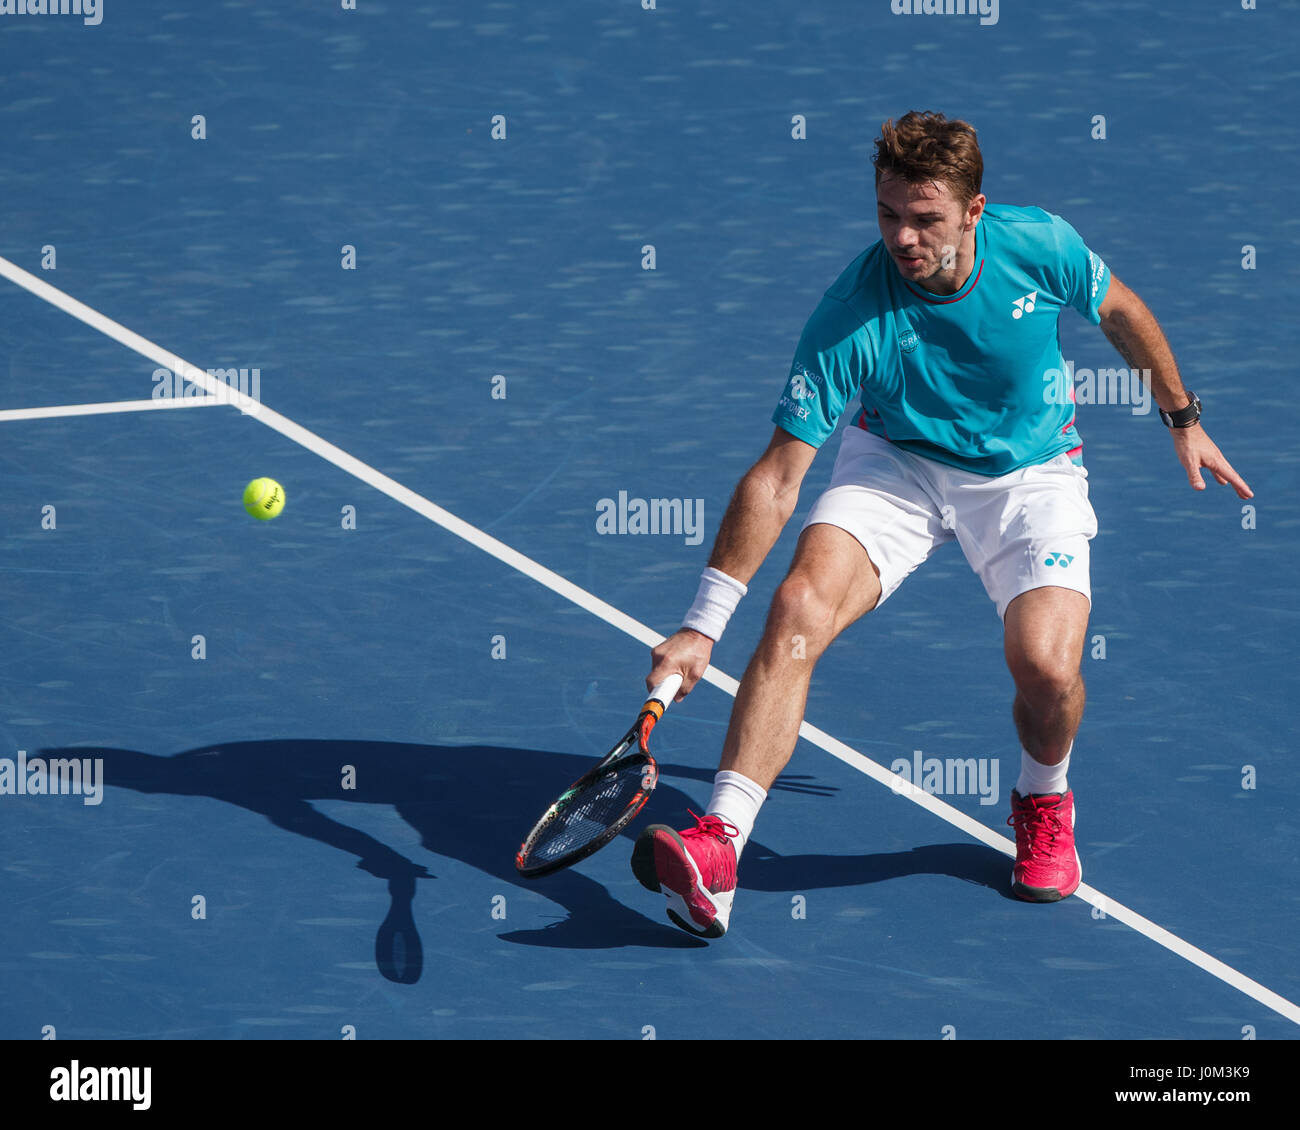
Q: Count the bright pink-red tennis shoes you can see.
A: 2